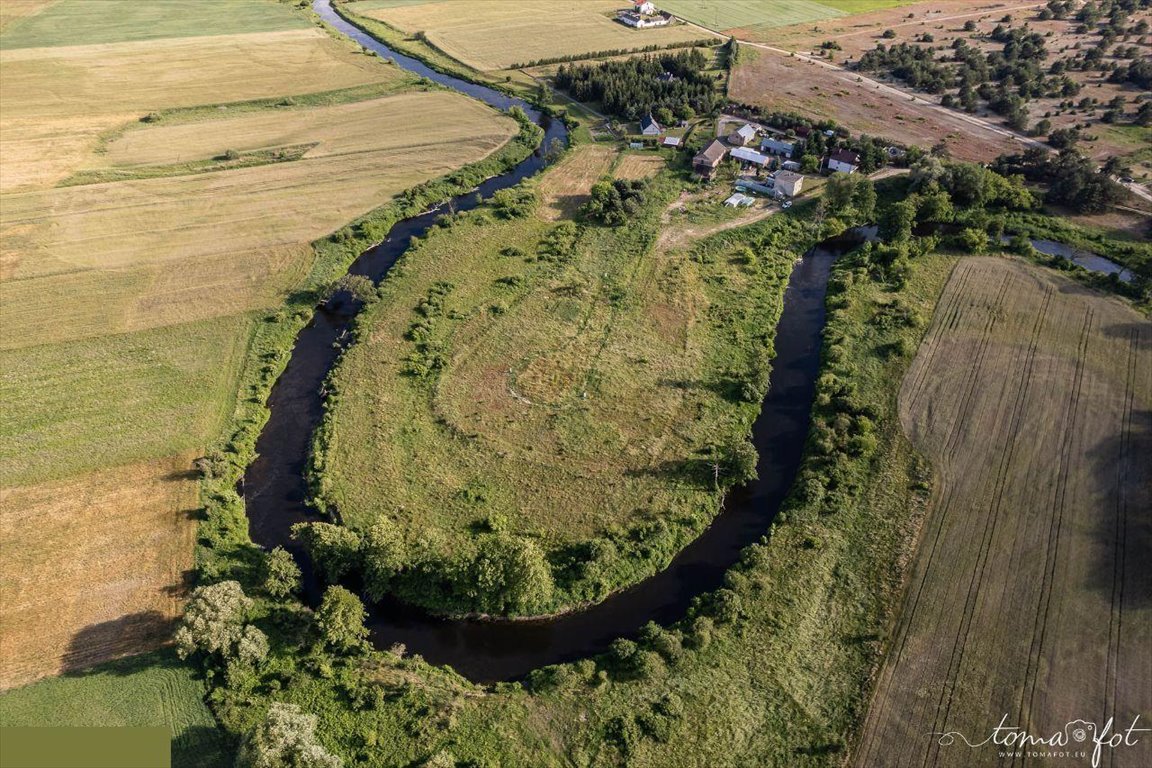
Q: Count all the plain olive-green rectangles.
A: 1